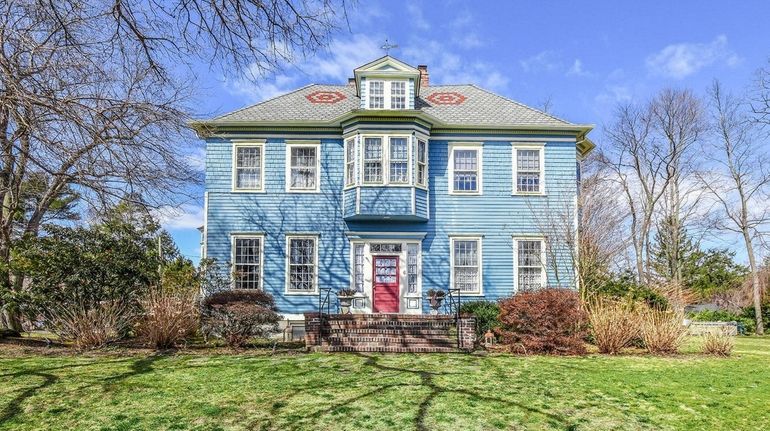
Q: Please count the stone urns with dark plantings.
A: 2